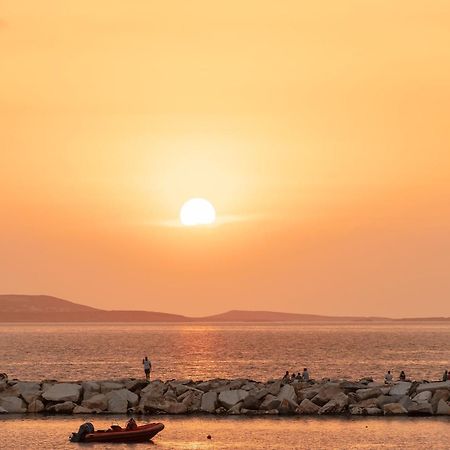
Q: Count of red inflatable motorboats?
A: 1